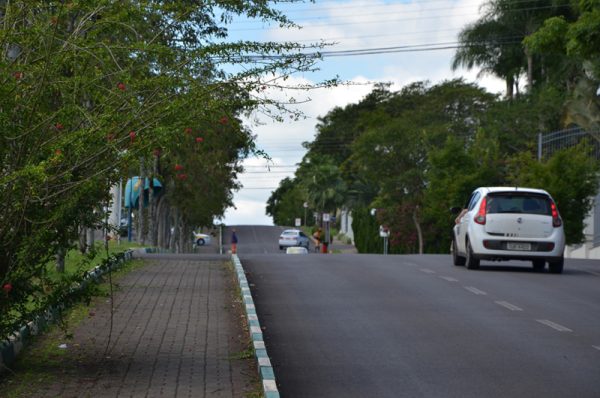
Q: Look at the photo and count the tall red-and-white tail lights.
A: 2